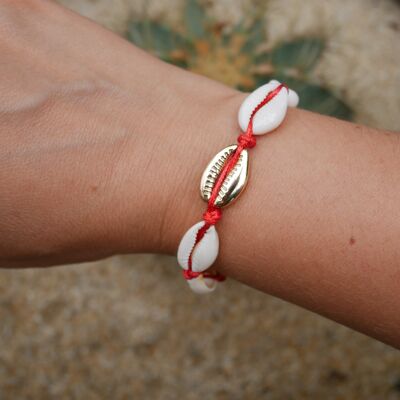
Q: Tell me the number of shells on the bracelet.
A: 5